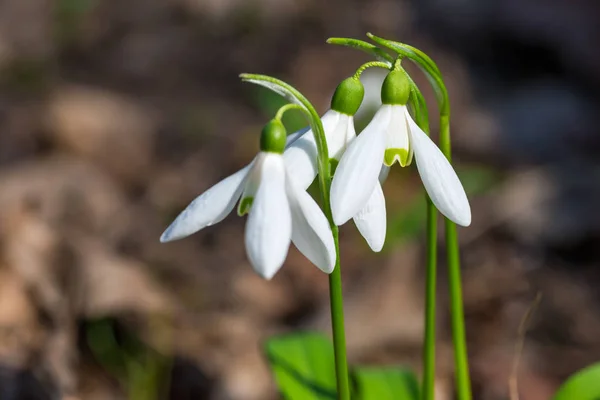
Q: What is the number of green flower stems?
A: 3